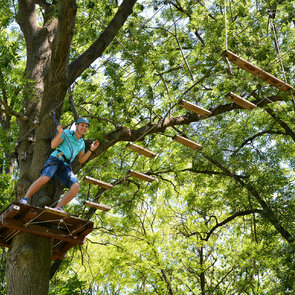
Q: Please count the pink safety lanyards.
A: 0